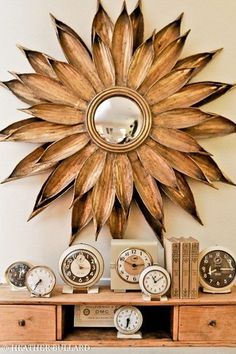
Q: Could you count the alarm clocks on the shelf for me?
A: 7